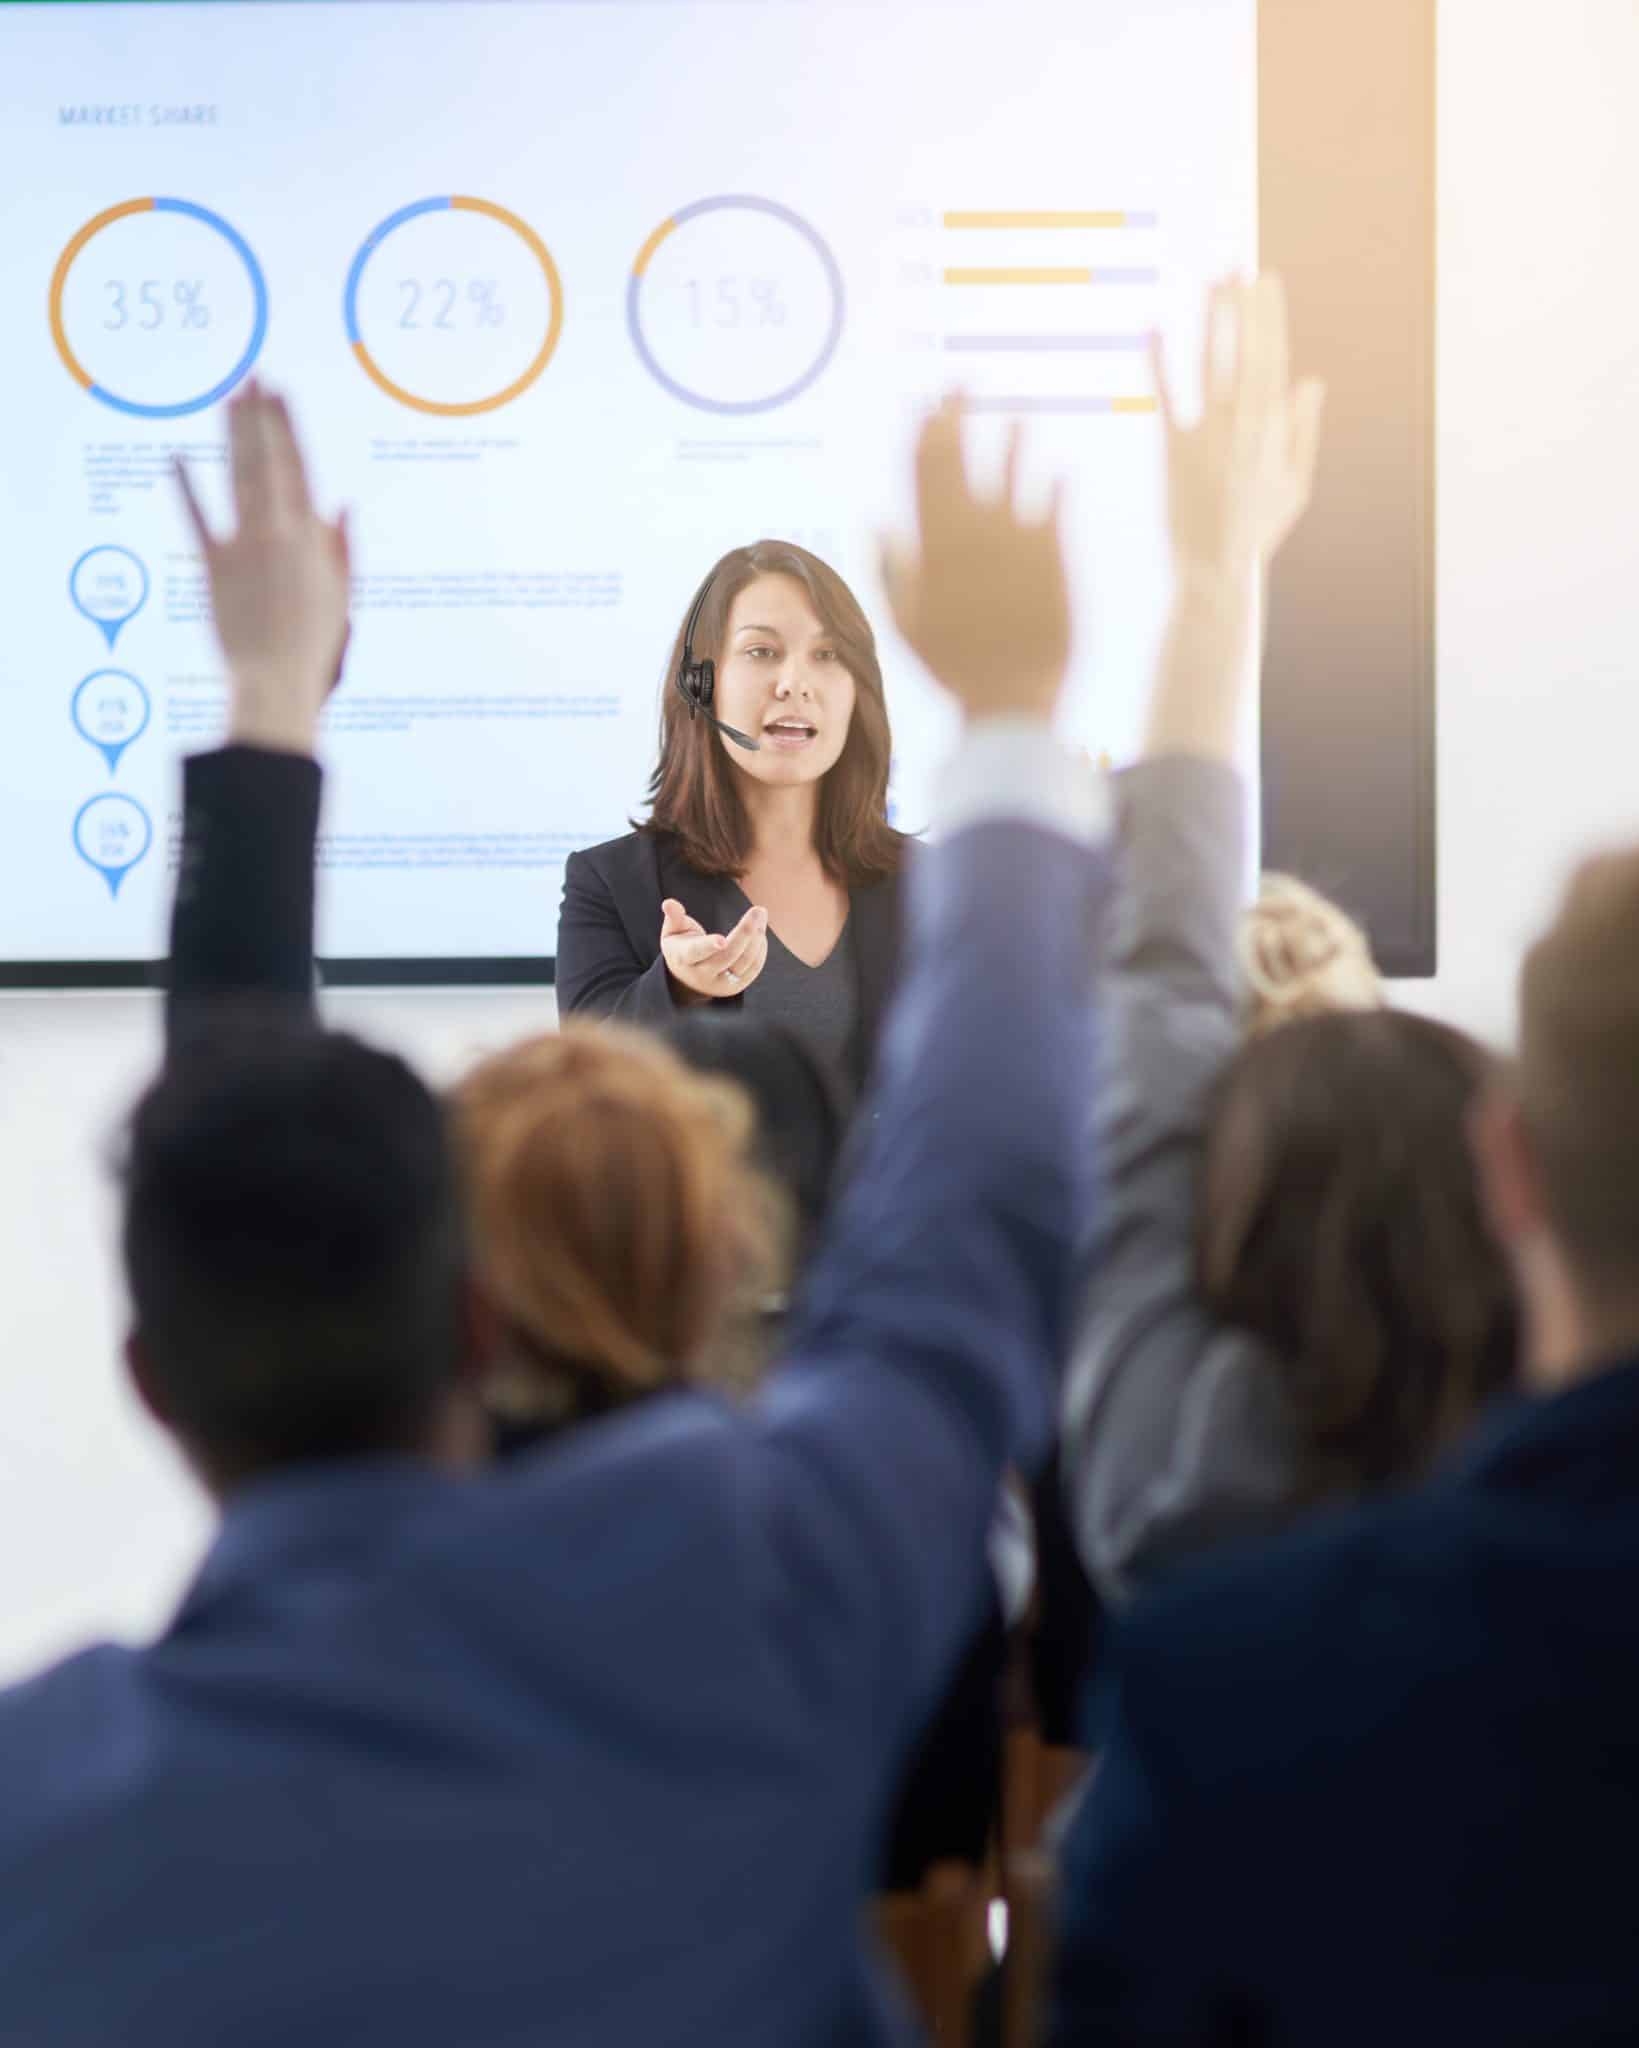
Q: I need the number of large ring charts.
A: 3